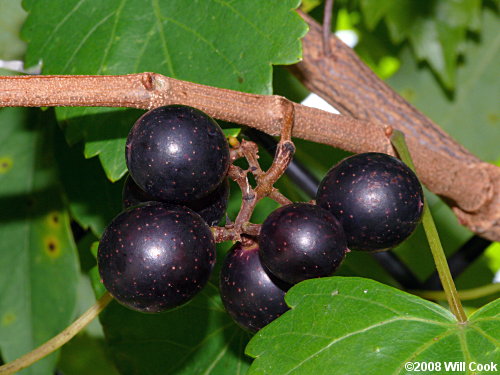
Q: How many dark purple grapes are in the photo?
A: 6